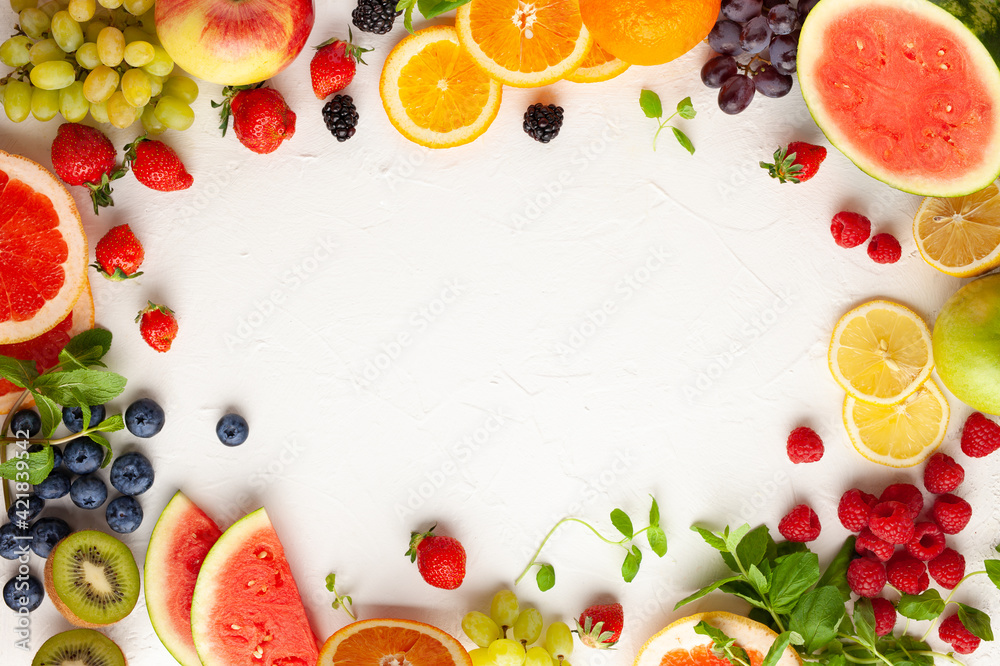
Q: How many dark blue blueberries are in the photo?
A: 14